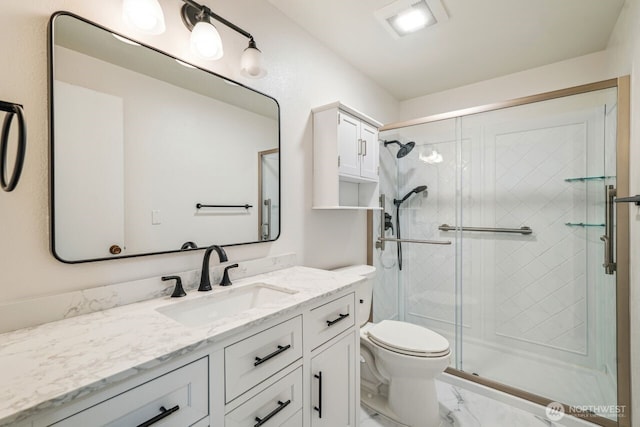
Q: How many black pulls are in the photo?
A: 5